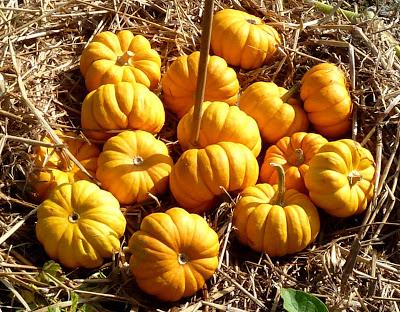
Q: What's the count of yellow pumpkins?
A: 15